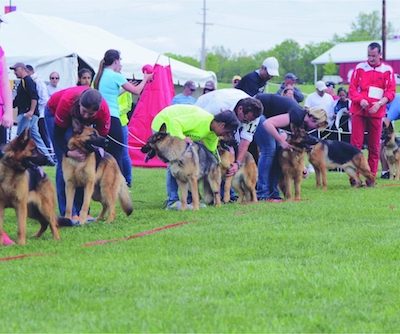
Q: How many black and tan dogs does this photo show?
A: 7